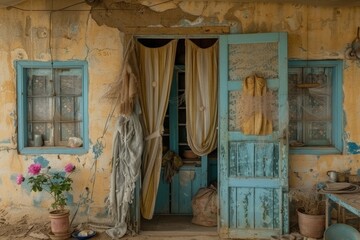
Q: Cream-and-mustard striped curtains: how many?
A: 2